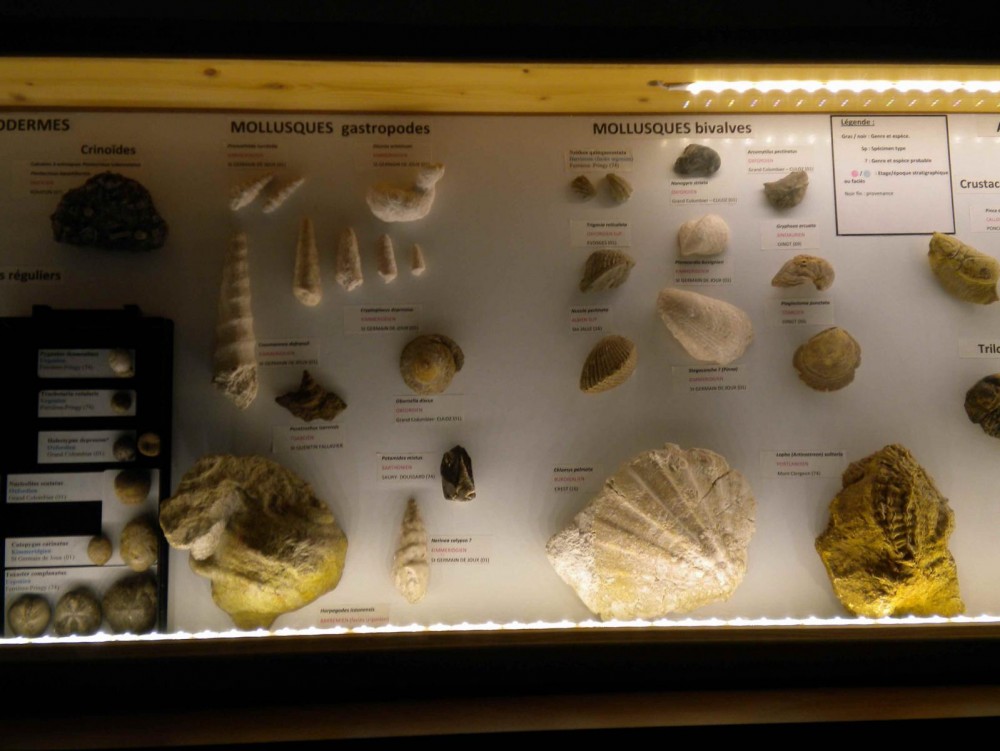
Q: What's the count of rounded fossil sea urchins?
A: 10